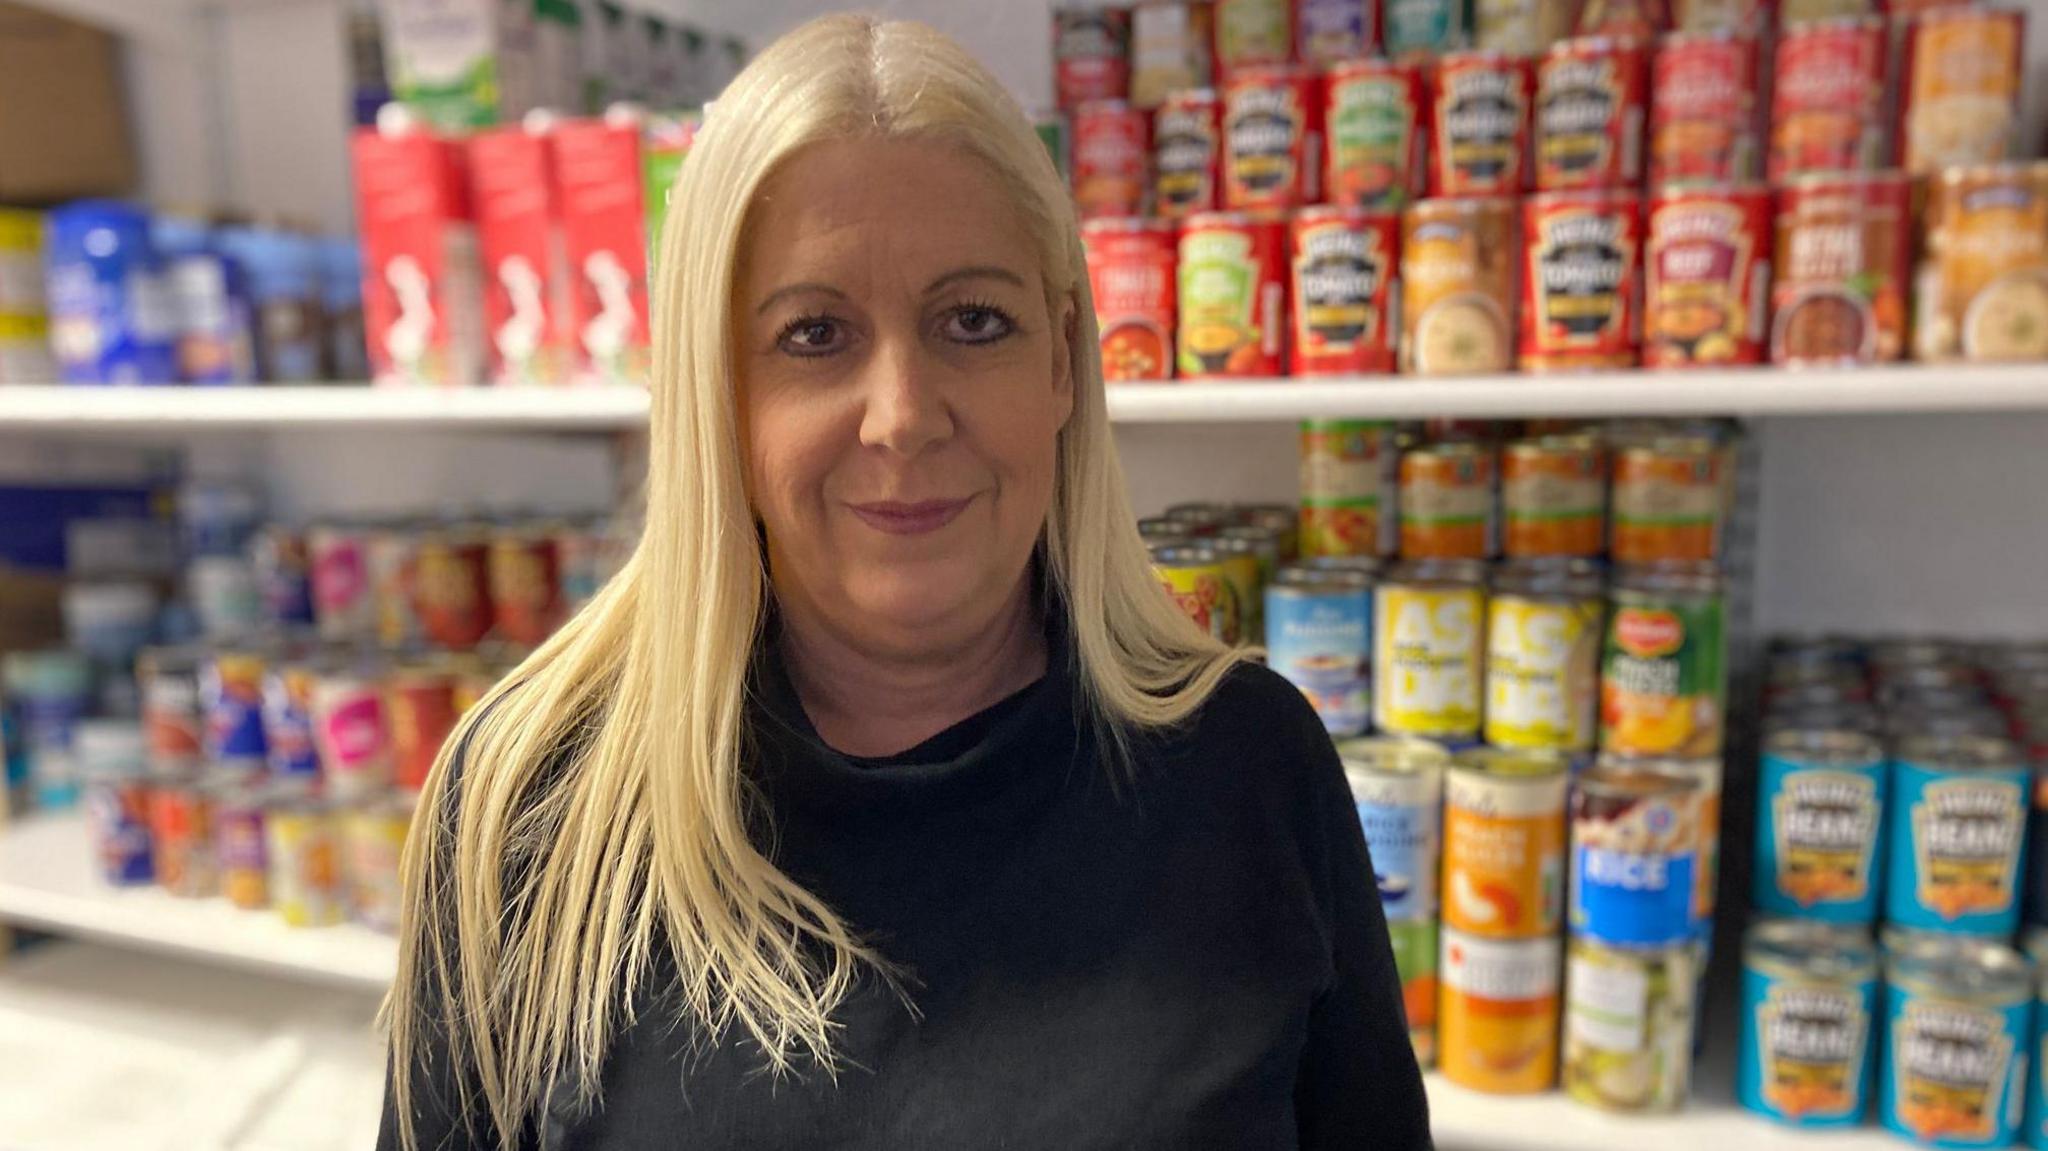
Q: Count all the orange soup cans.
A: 3